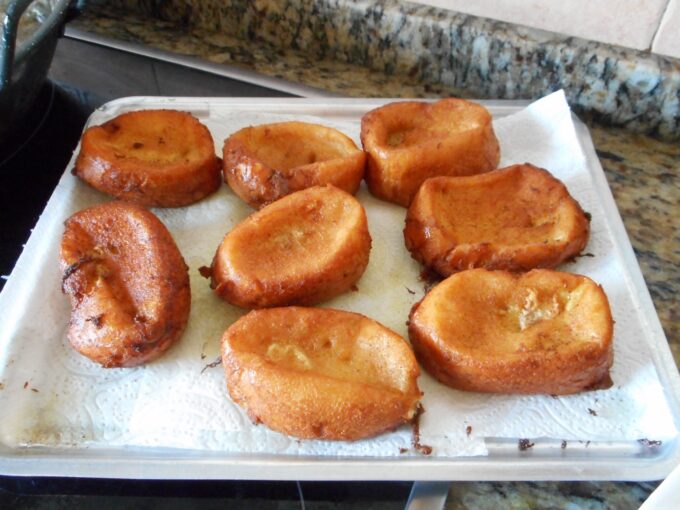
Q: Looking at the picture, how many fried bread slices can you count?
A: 8